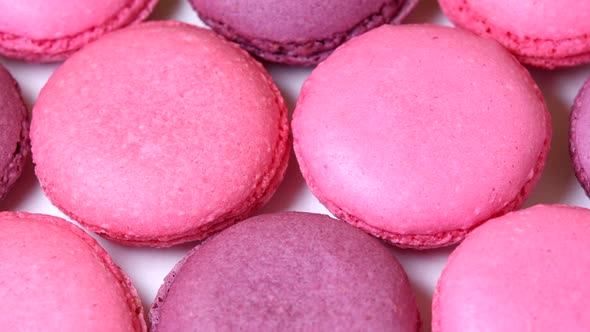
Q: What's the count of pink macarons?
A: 6